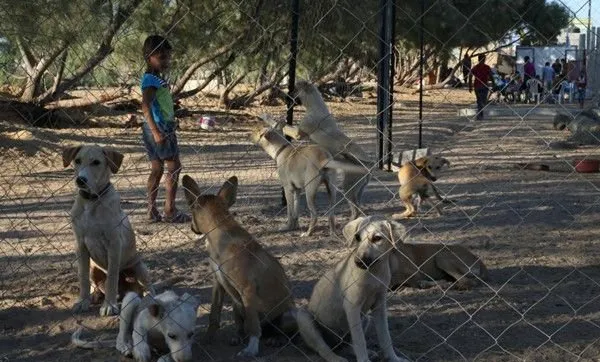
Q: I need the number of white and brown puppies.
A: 8